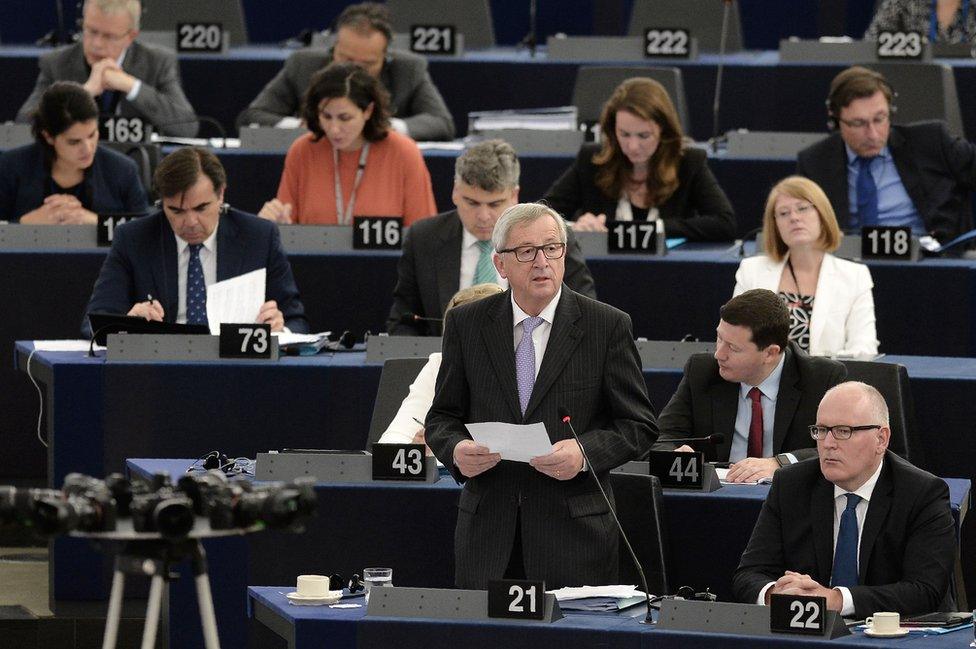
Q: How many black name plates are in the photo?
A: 15